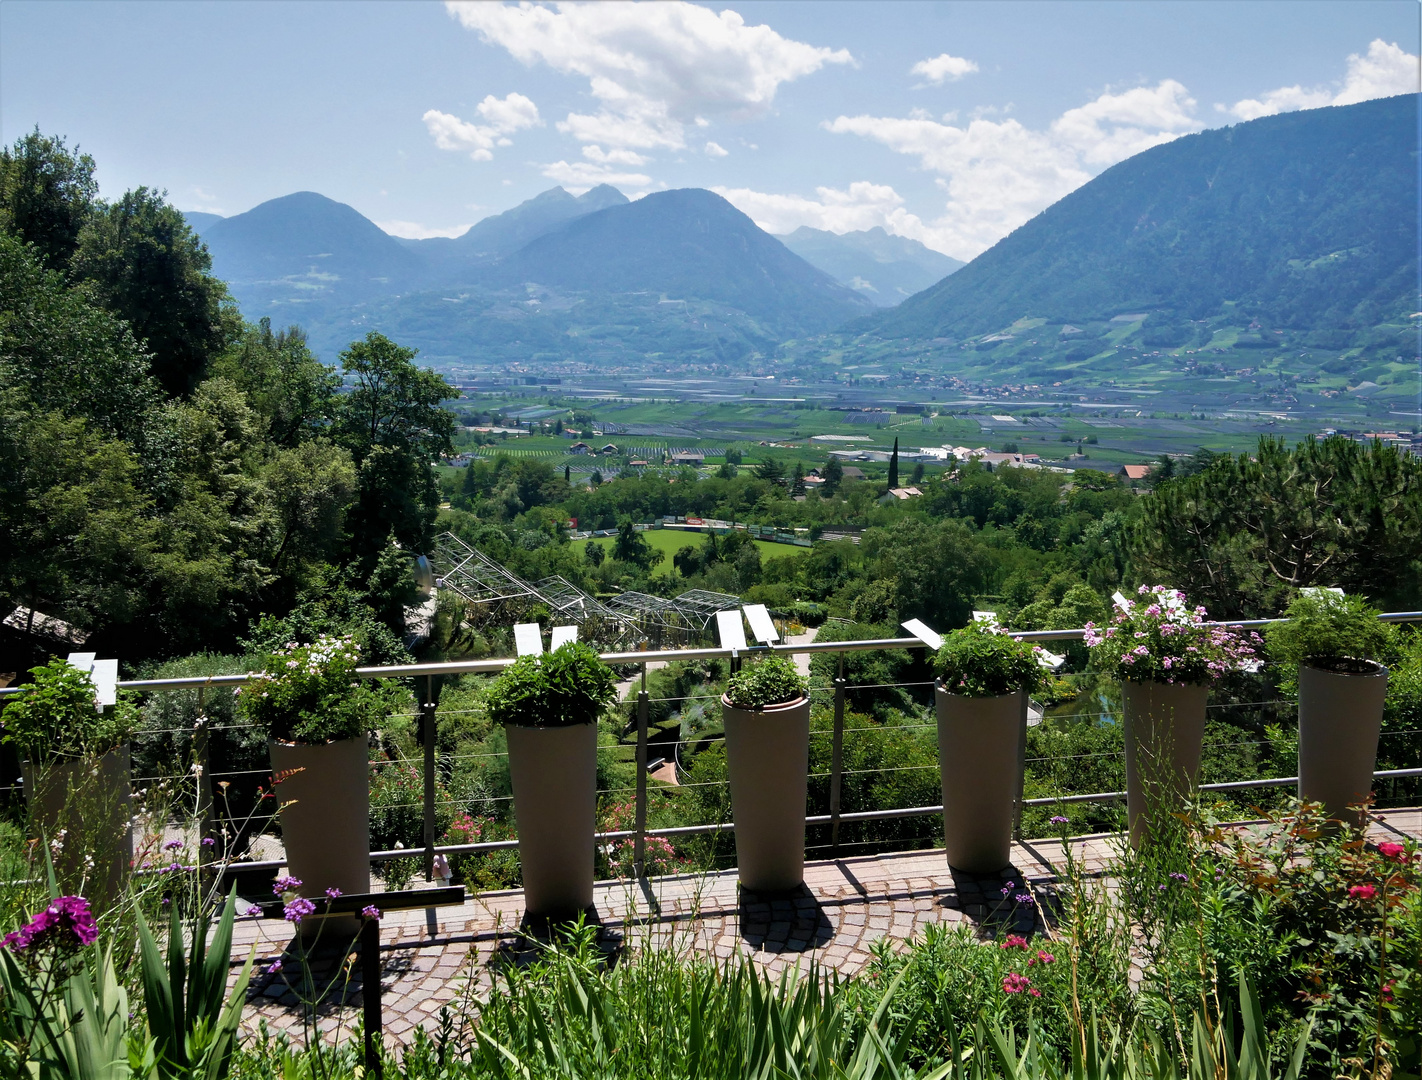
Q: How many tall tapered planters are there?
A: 7